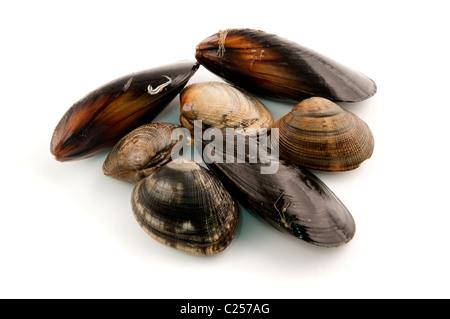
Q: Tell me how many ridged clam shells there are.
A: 4